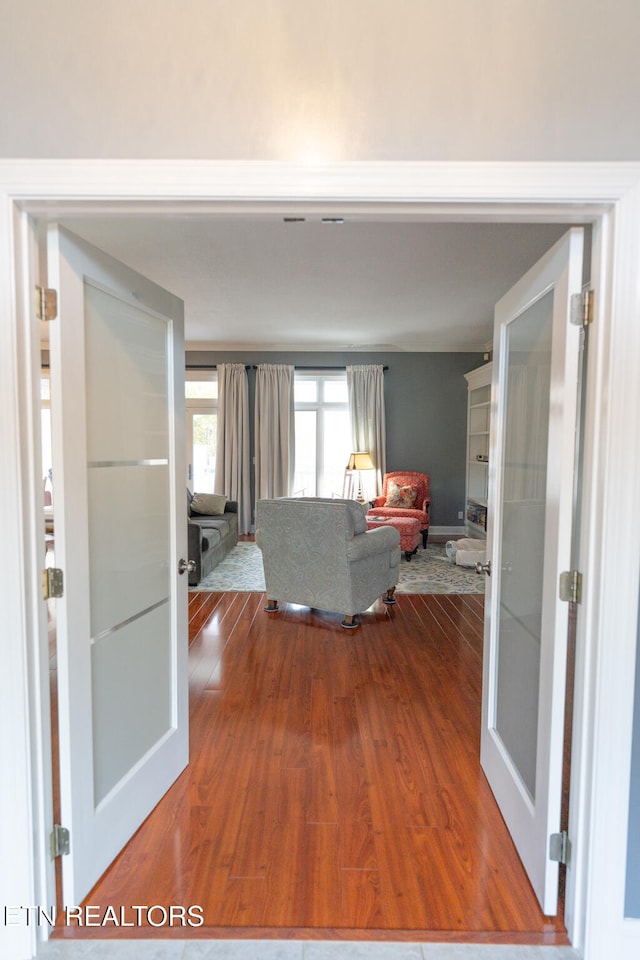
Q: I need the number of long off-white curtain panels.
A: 3